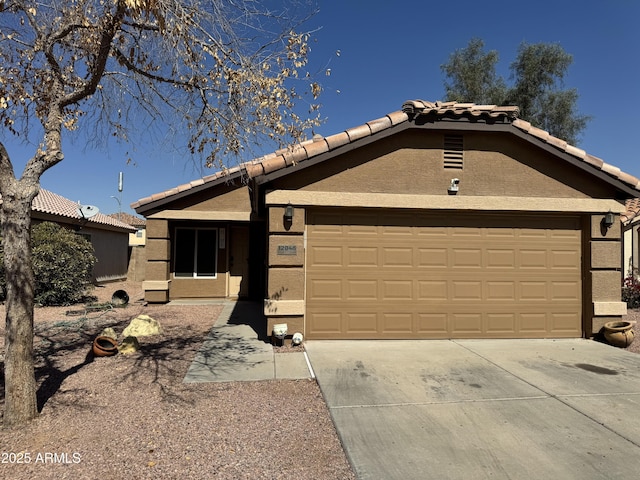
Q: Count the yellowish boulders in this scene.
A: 3